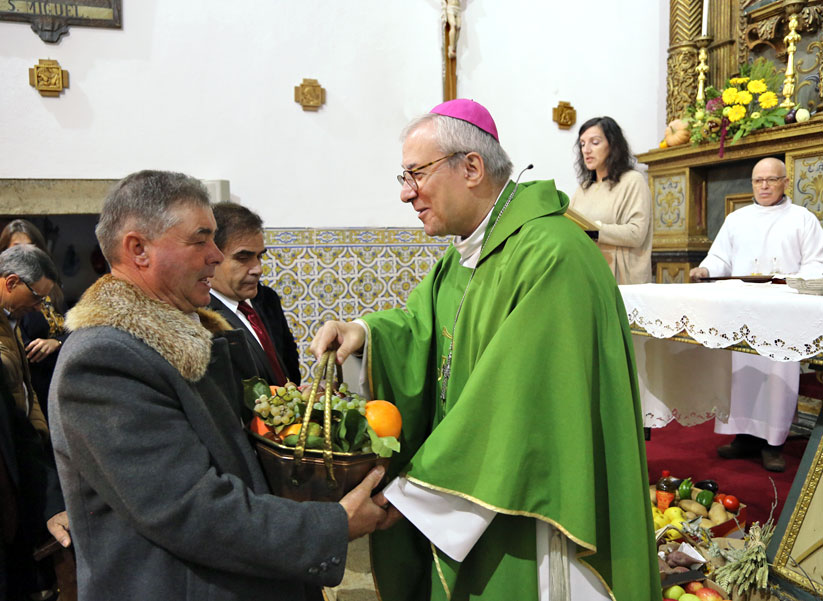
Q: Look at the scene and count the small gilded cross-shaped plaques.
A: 3